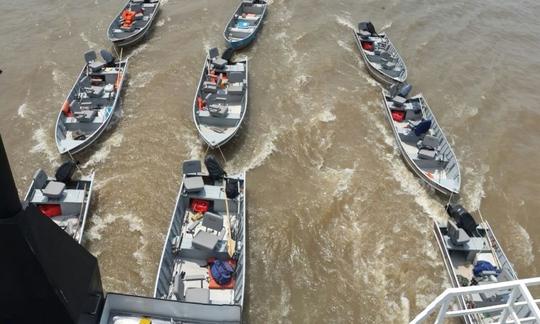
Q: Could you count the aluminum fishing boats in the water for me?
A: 9